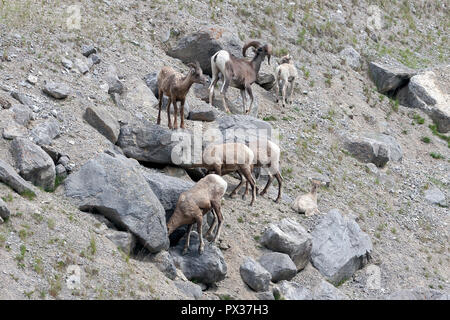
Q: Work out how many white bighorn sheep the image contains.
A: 2